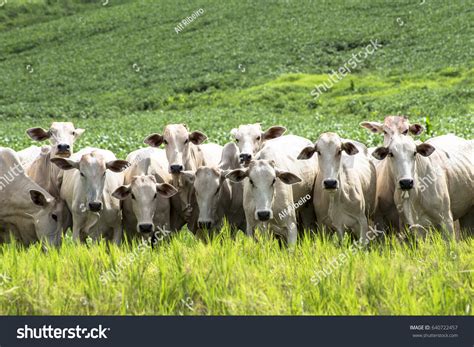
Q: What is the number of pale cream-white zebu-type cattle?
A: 11